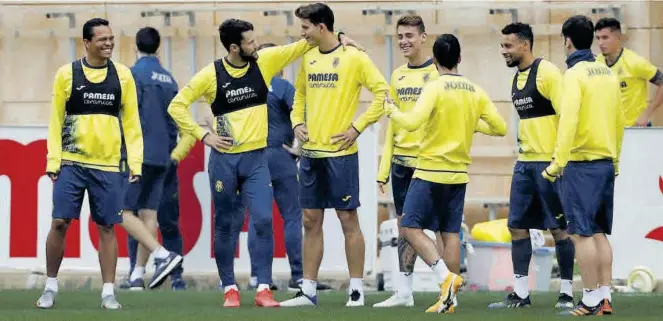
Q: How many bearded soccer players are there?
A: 2